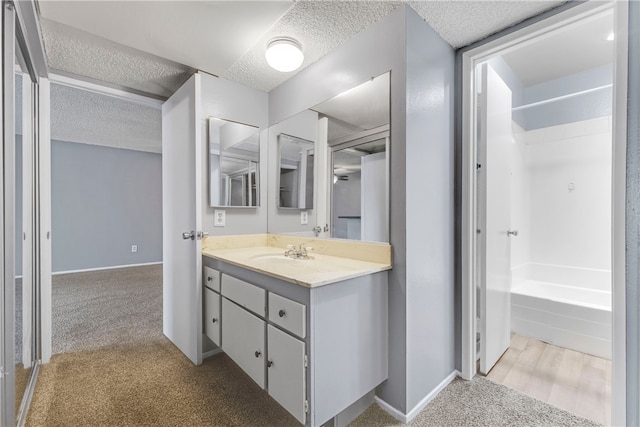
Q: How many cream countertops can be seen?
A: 1